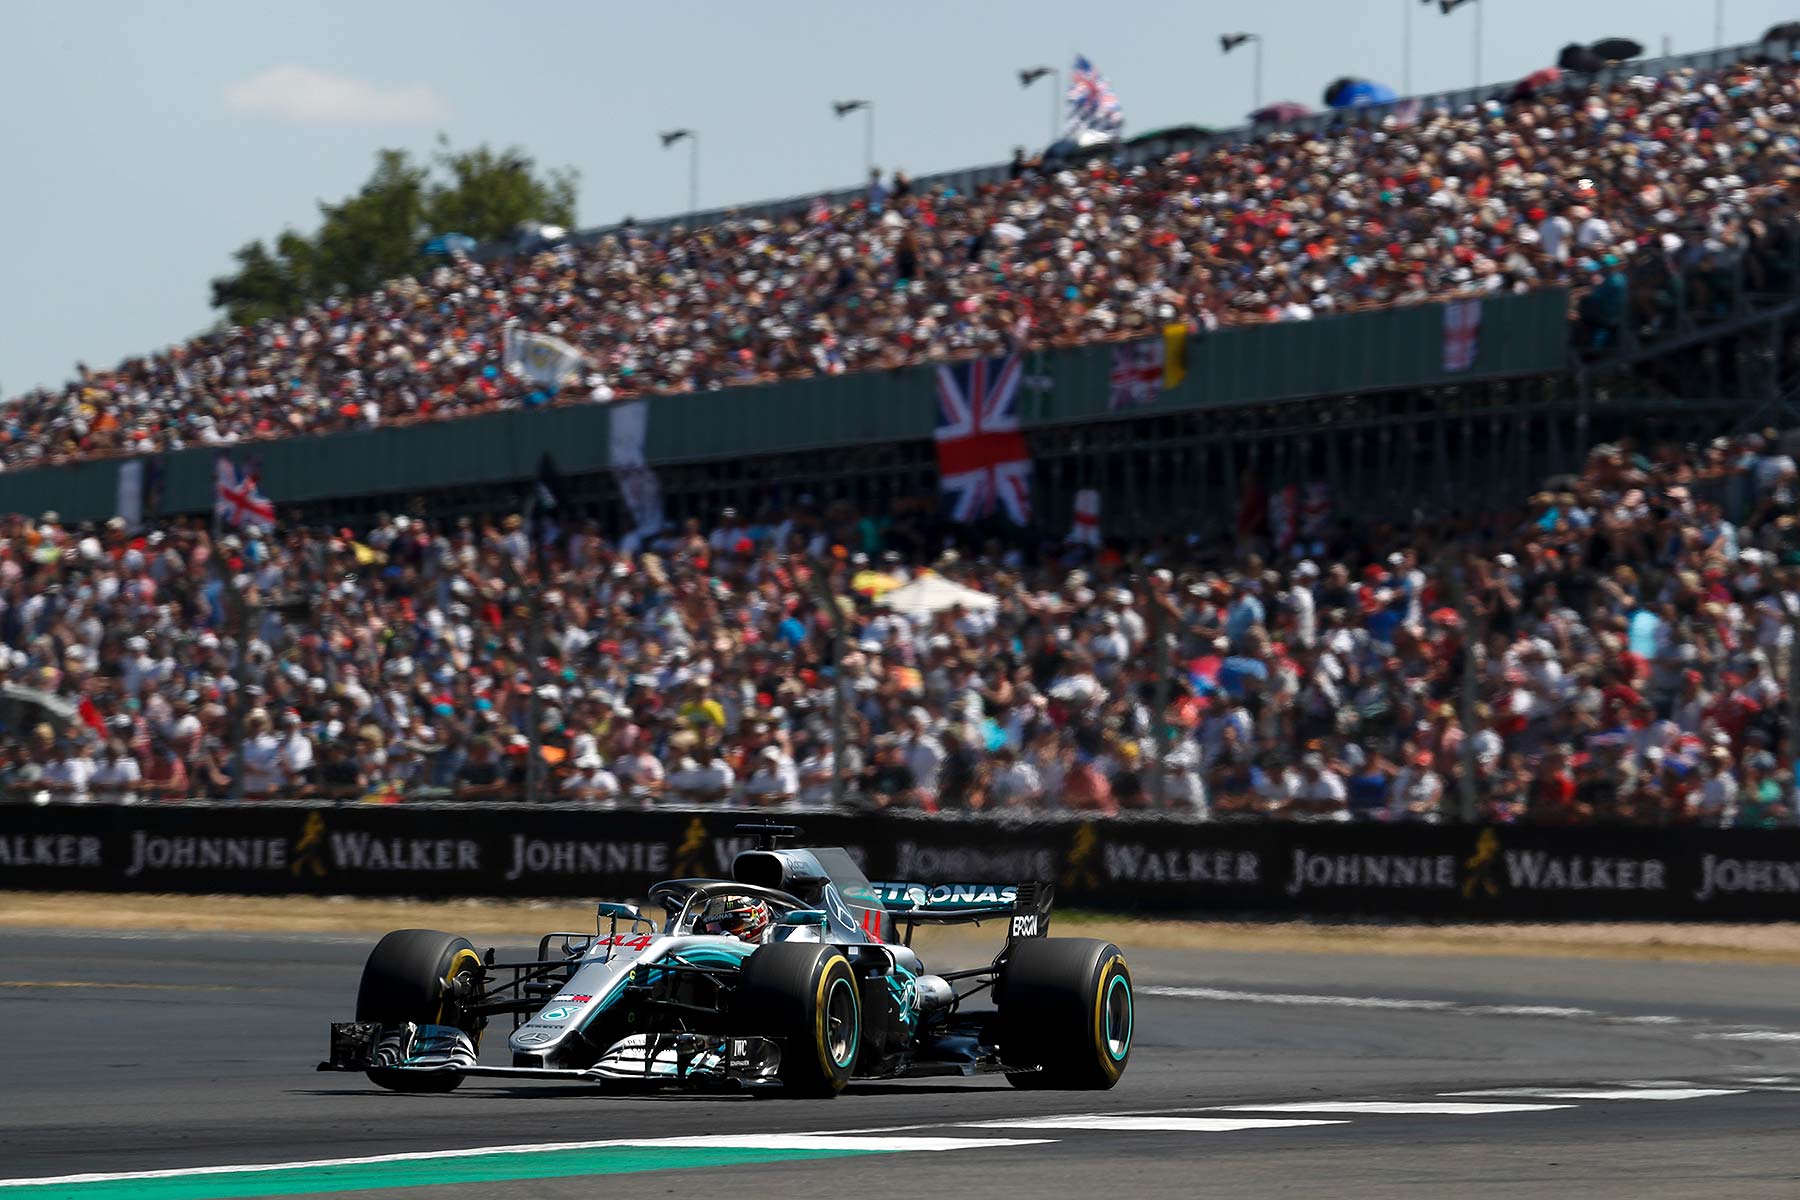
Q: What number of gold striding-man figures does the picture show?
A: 4